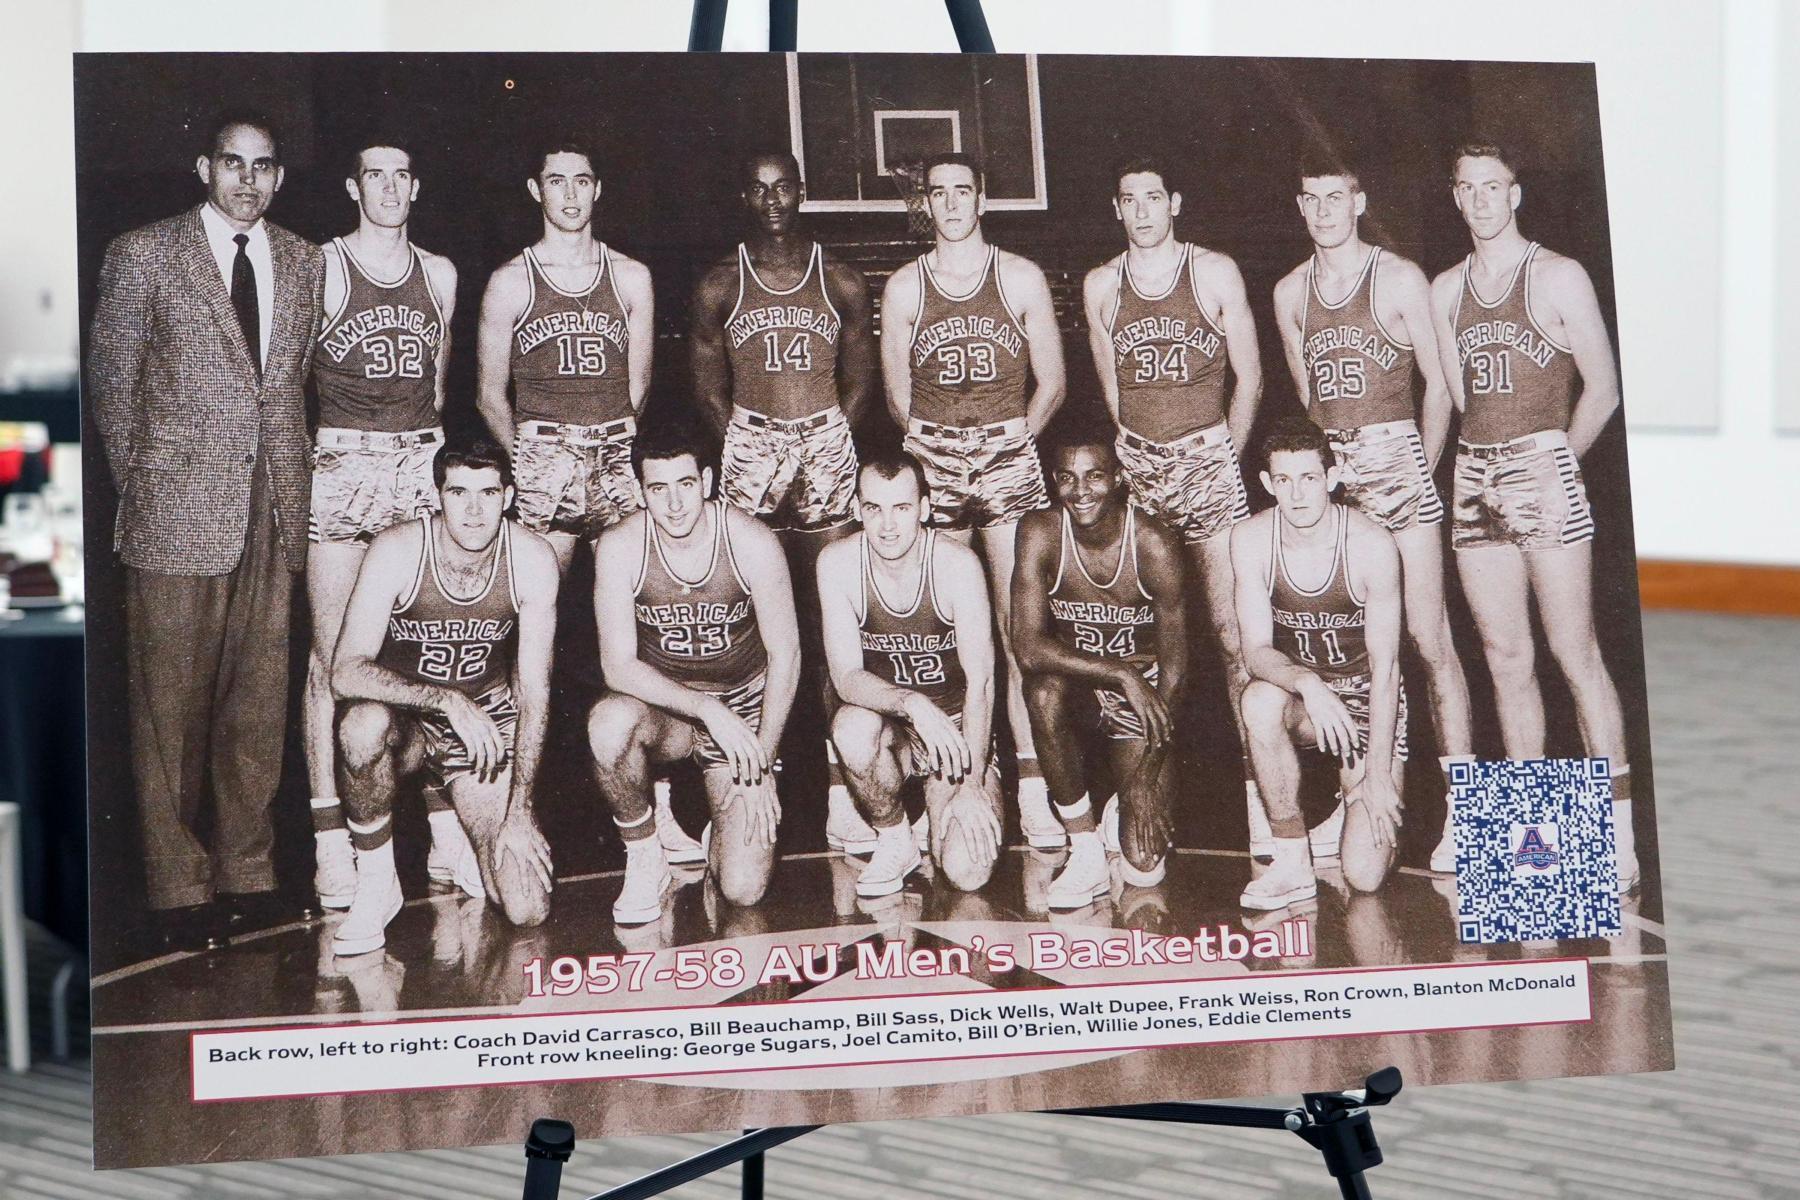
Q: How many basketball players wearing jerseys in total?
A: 12